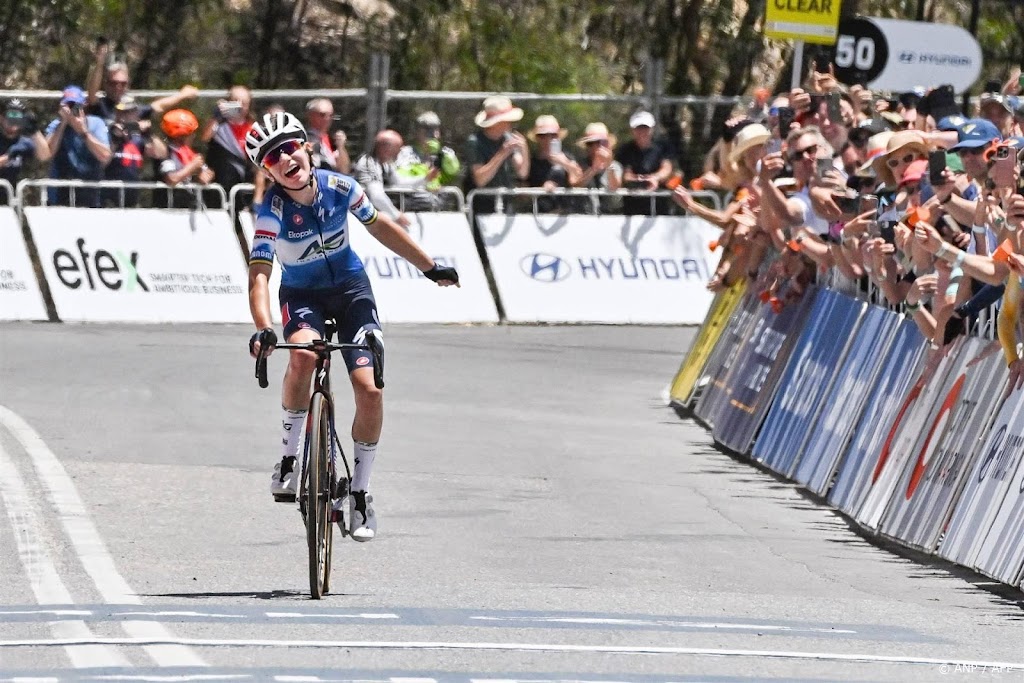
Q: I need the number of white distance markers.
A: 1